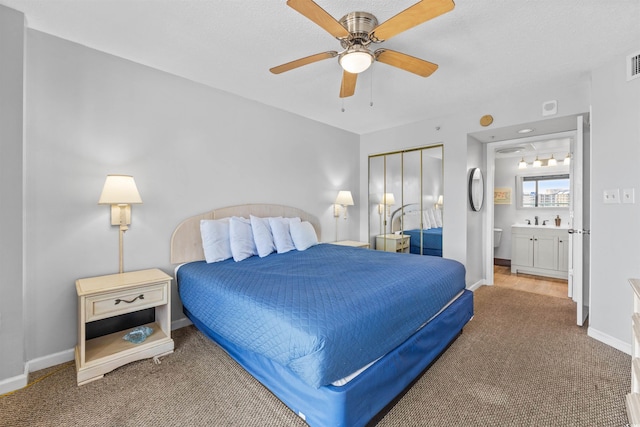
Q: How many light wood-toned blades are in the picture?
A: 5